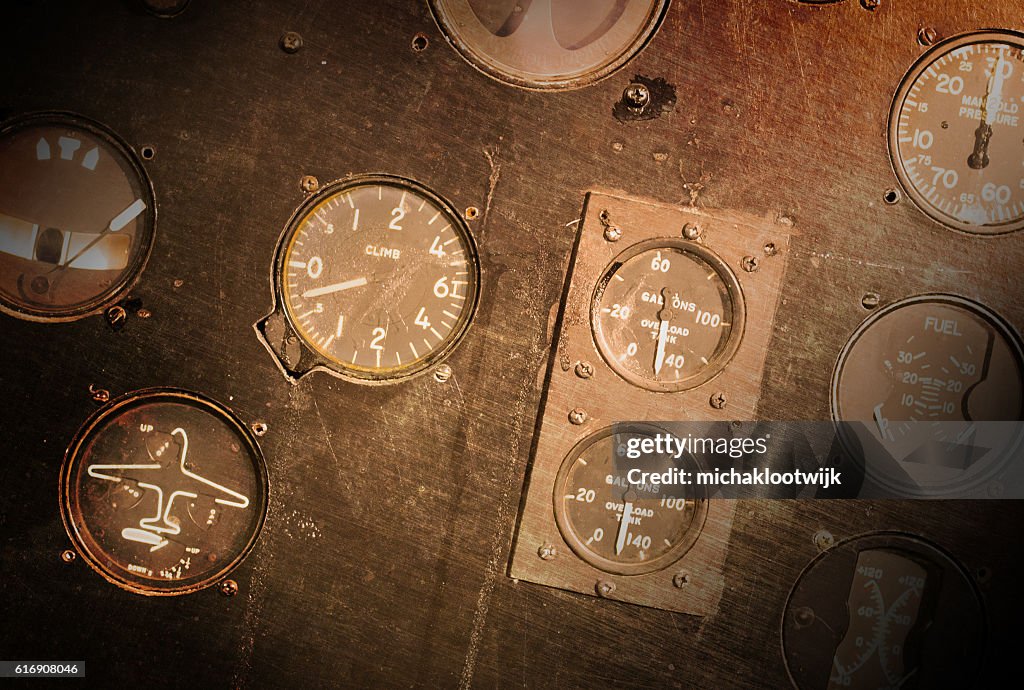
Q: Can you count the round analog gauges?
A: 9